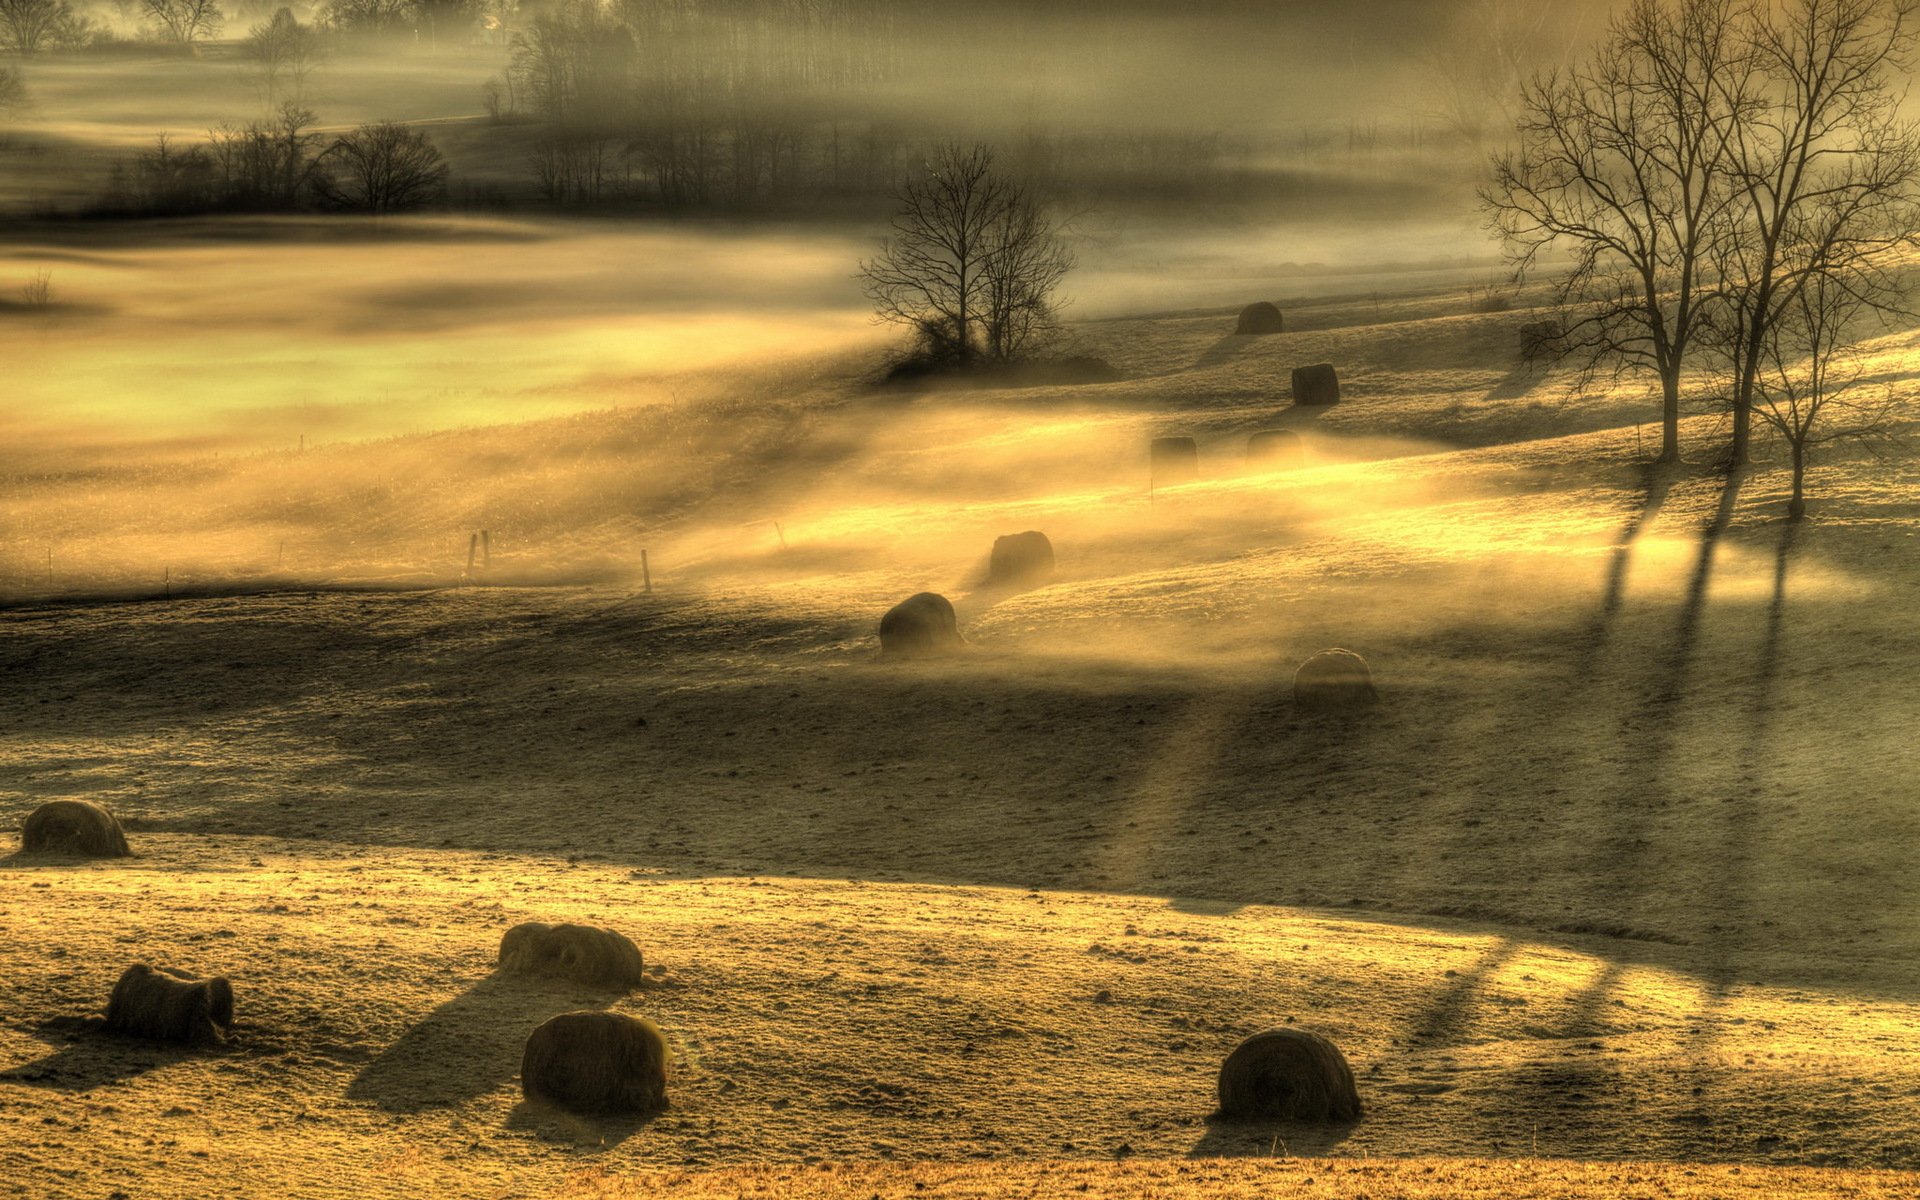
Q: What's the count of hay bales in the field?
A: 13